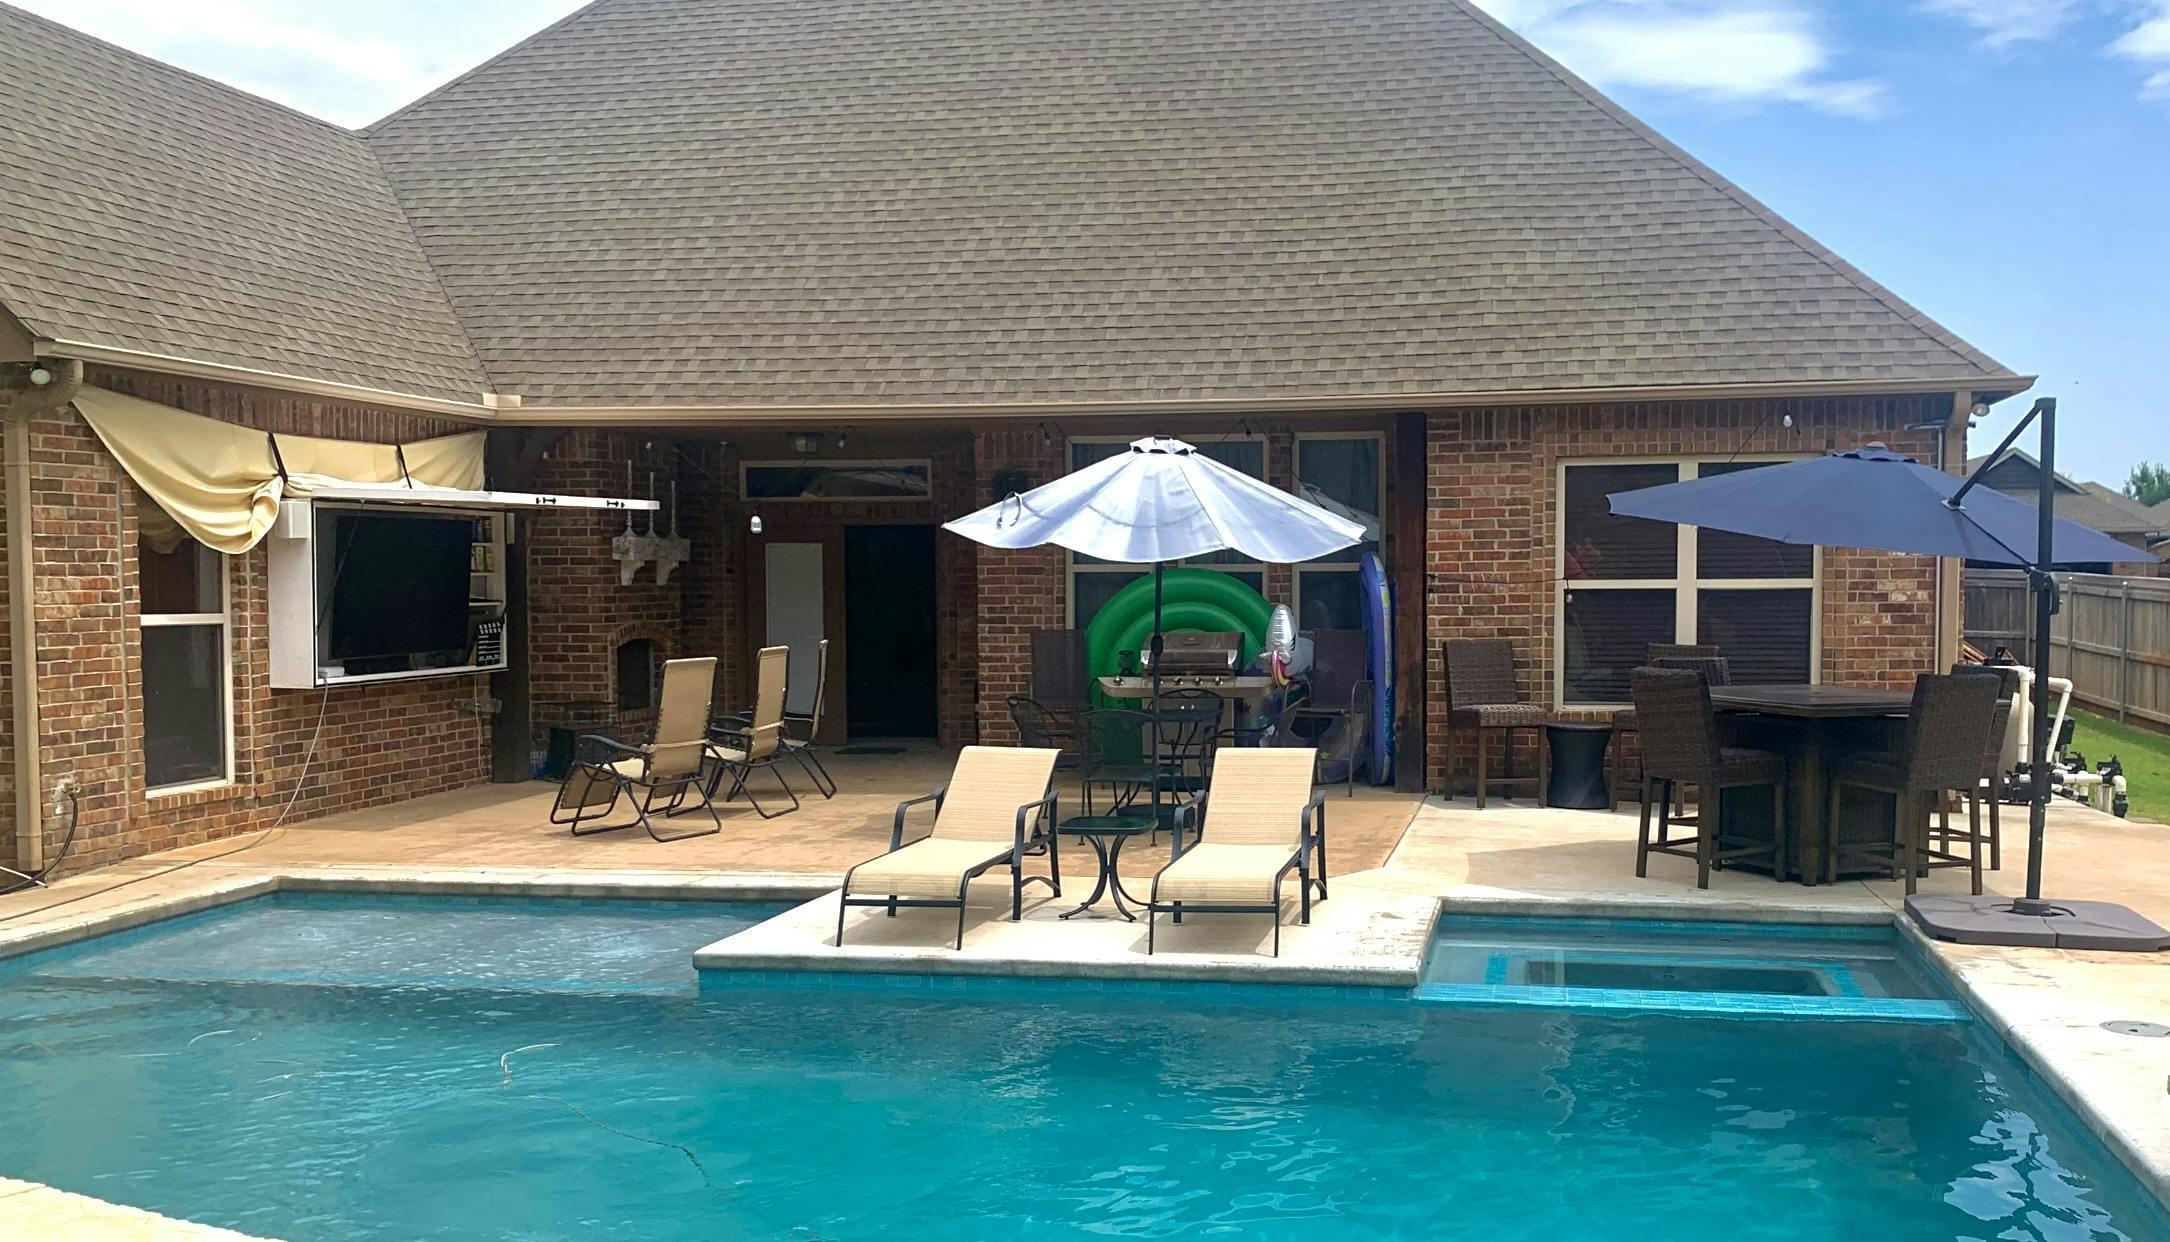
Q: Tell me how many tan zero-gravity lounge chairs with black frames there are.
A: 3